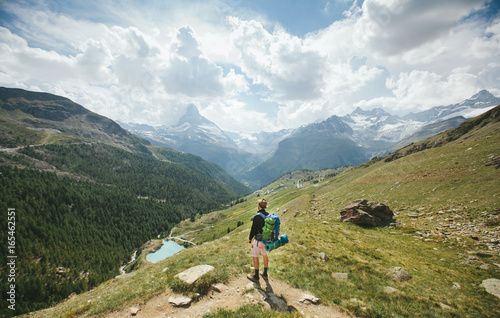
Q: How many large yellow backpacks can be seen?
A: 0